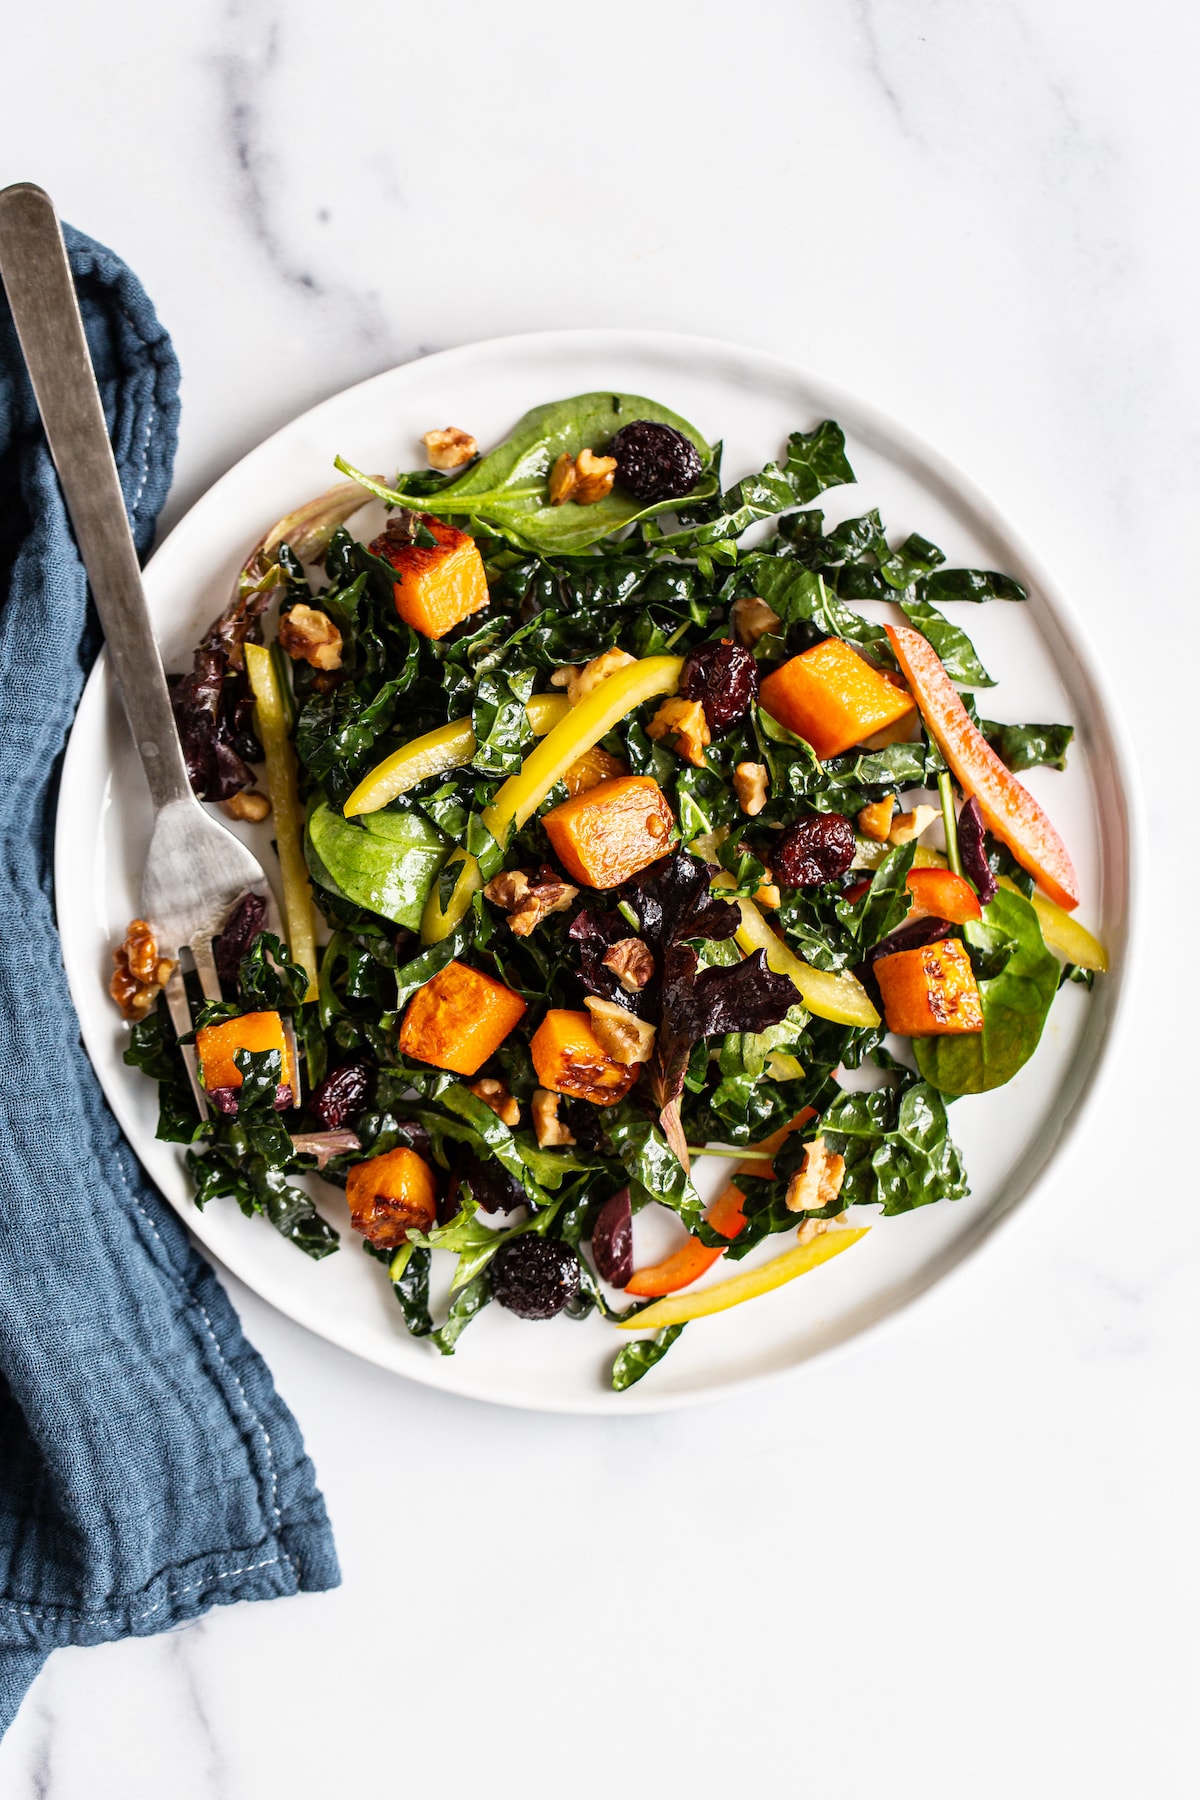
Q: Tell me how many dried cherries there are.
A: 5